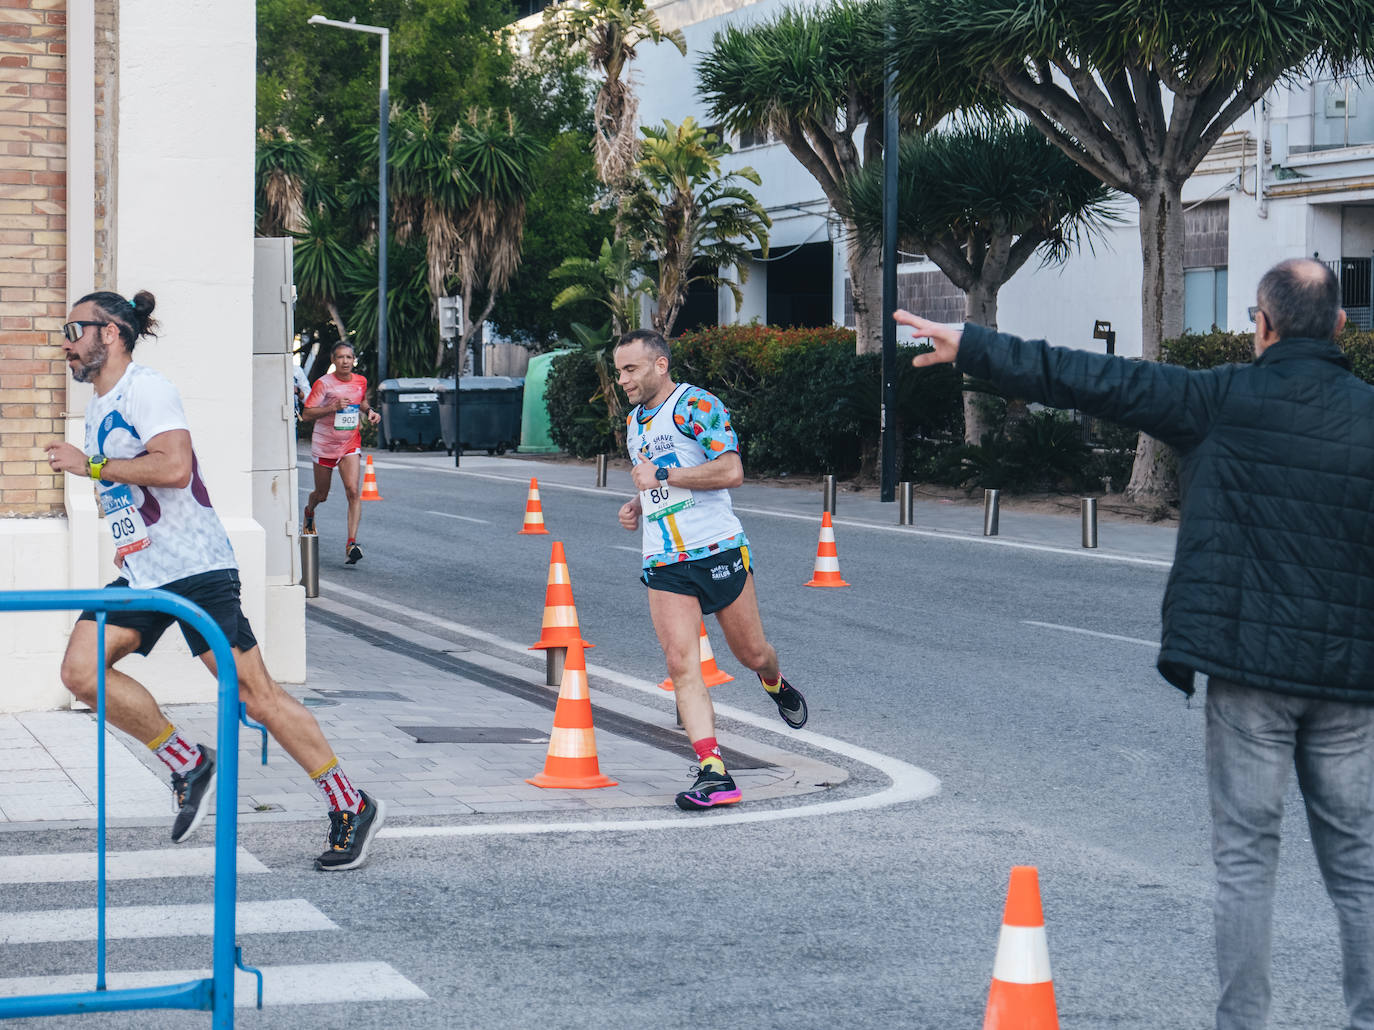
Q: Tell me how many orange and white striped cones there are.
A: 7